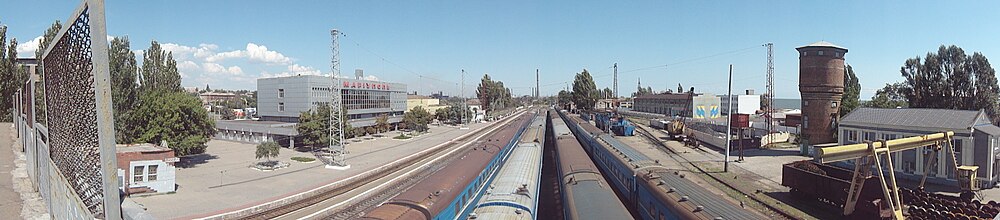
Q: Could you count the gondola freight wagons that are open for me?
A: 1